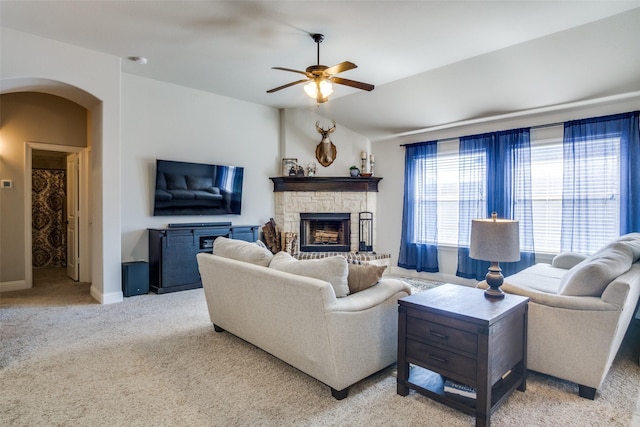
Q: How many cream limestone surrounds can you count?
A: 1